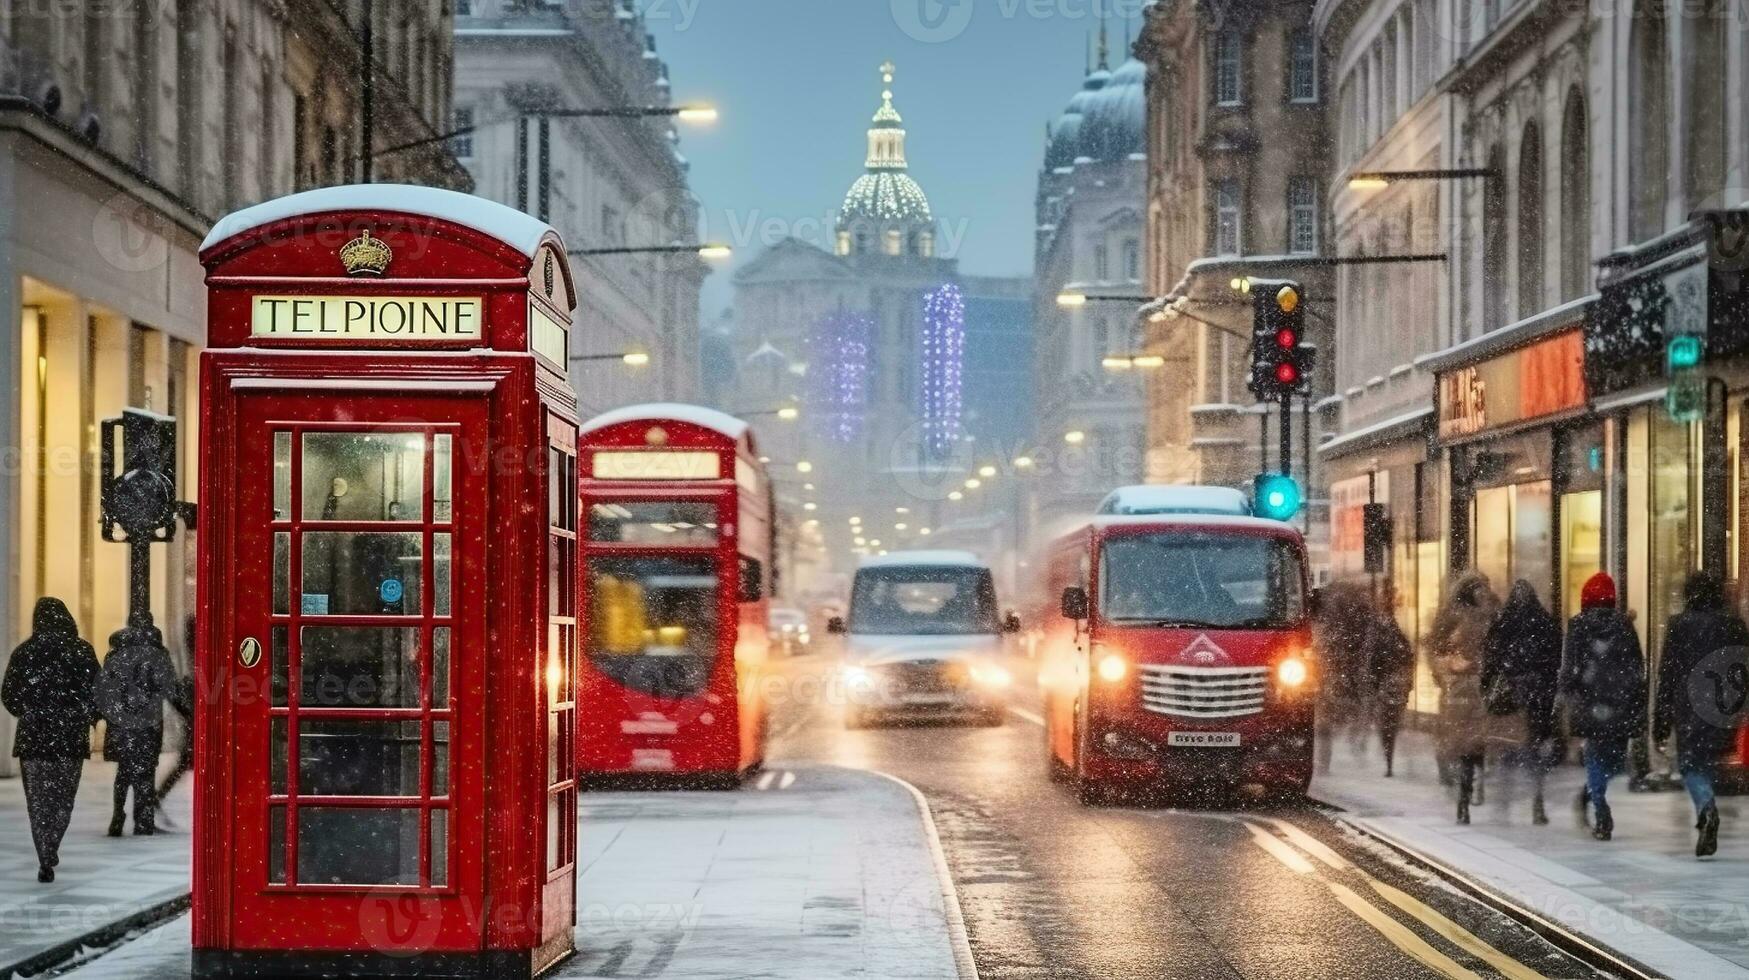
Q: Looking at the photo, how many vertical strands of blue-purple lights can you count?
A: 2